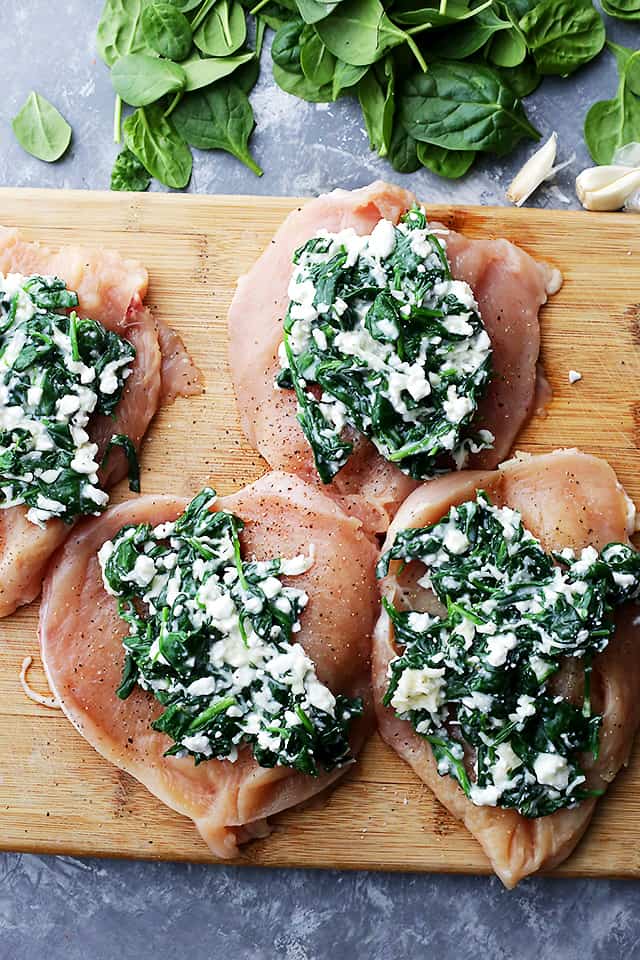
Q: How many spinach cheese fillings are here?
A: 4